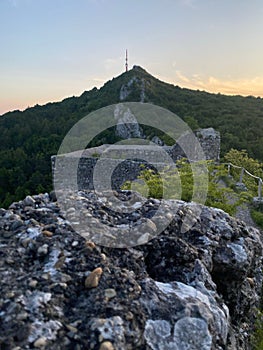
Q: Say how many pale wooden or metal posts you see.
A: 3